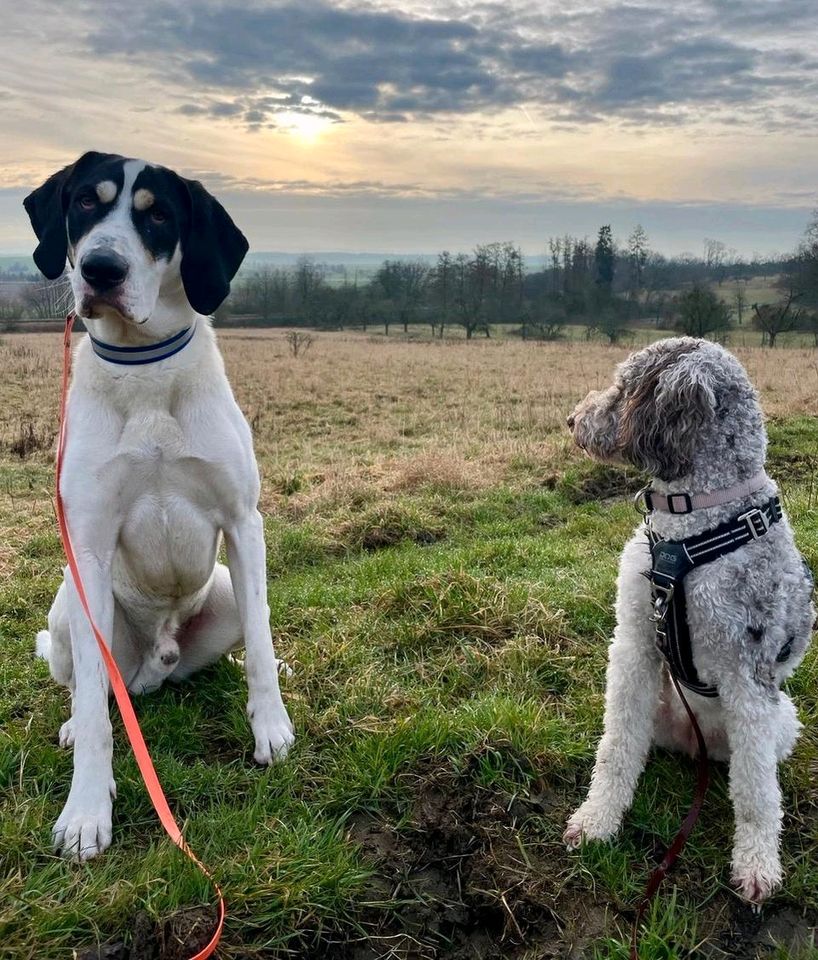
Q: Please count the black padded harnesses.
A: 1